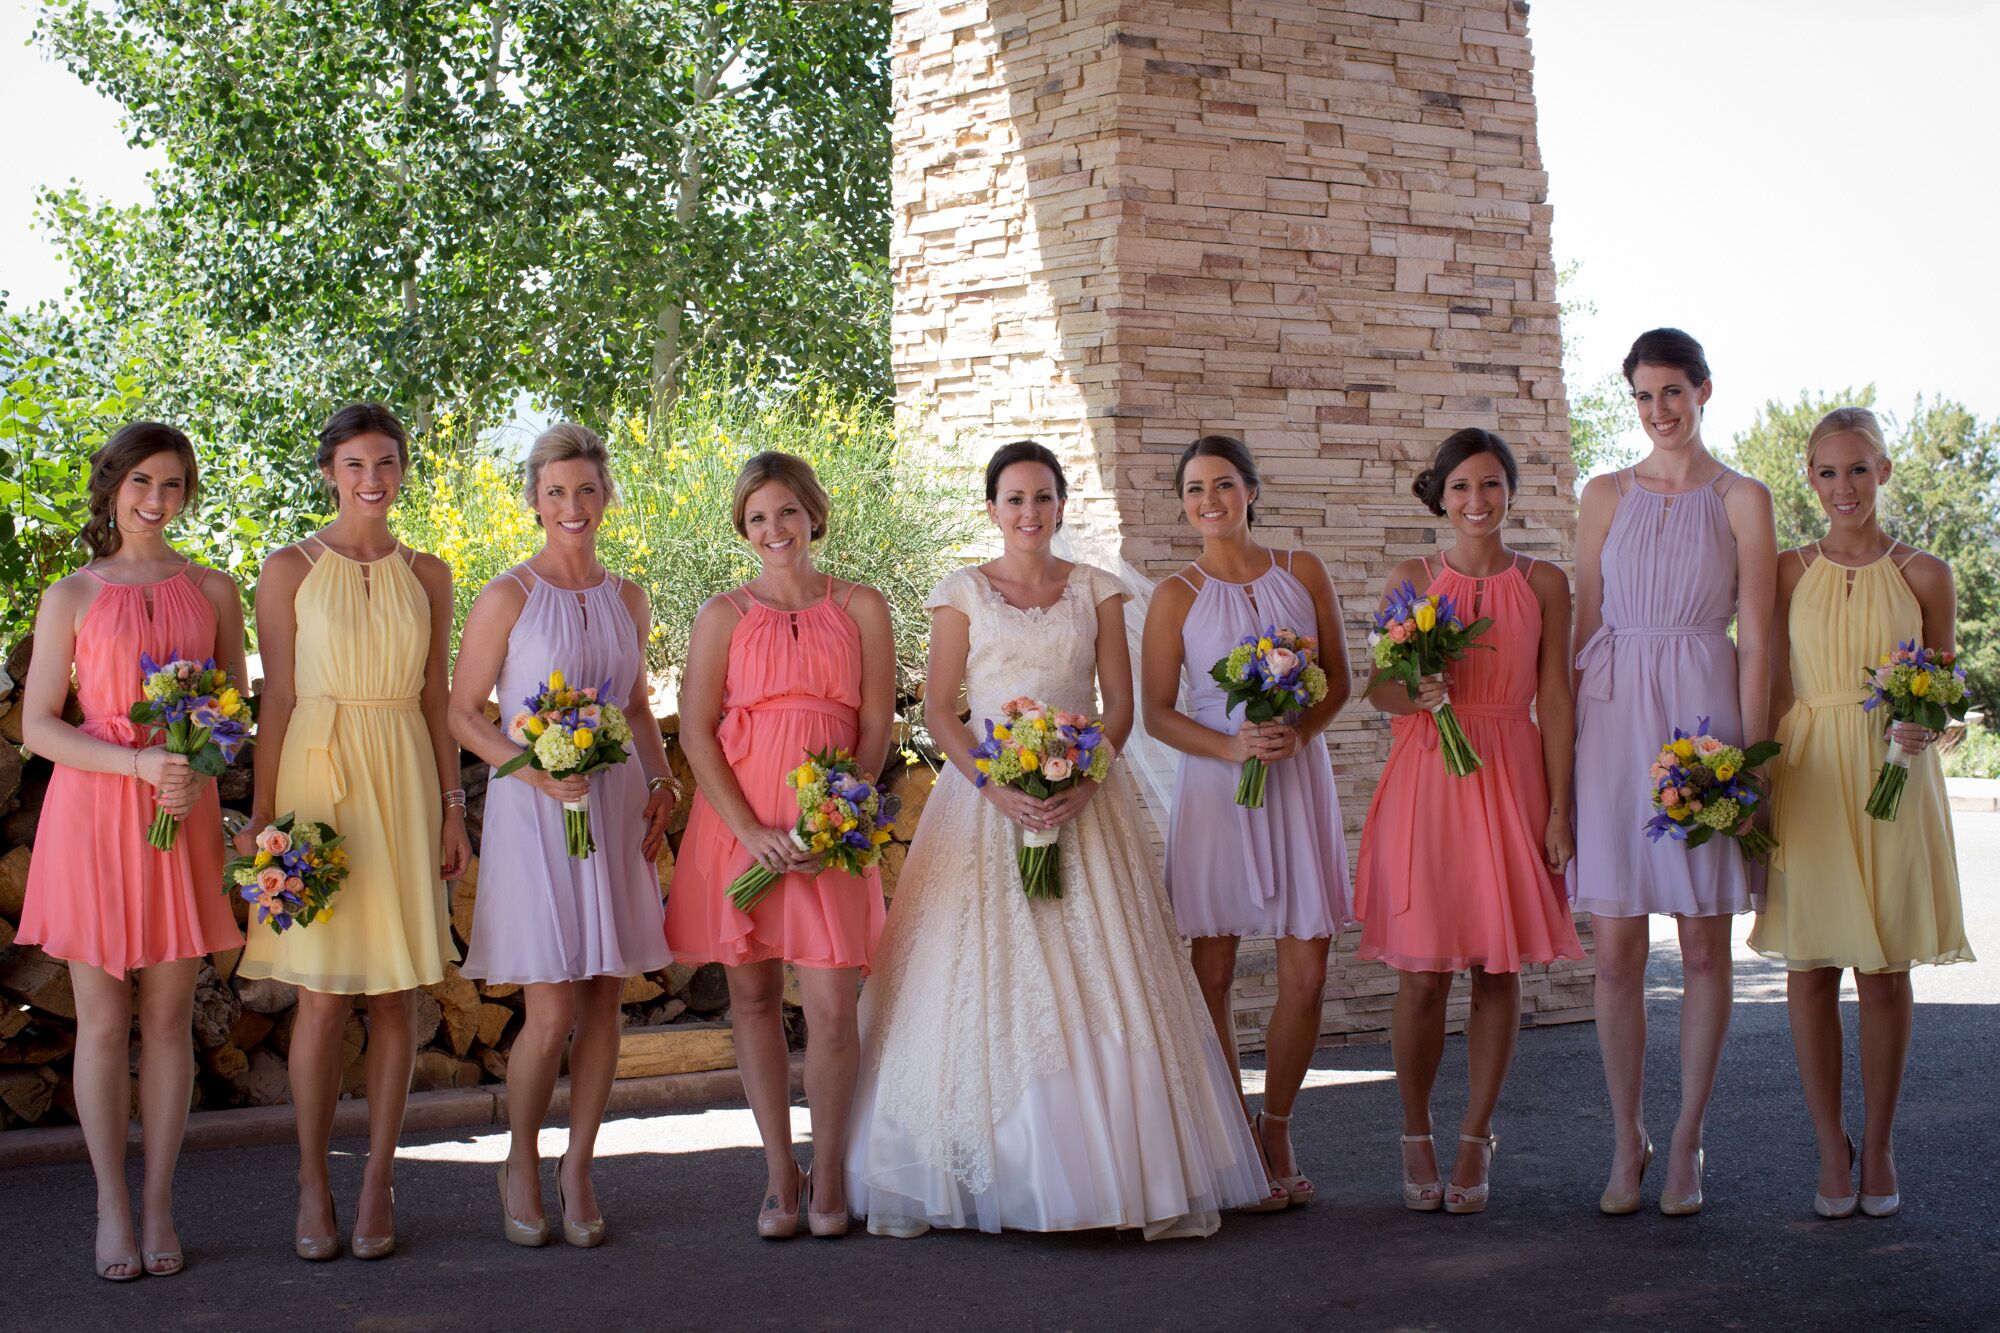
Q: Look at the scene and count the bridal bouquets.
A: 9